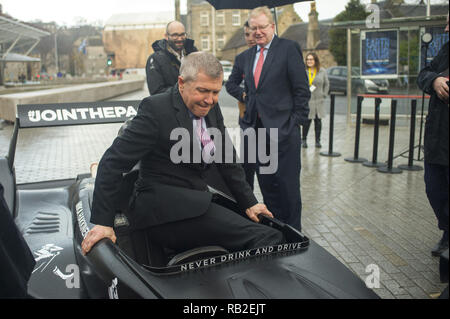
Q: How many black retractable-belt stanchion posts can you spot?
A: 5